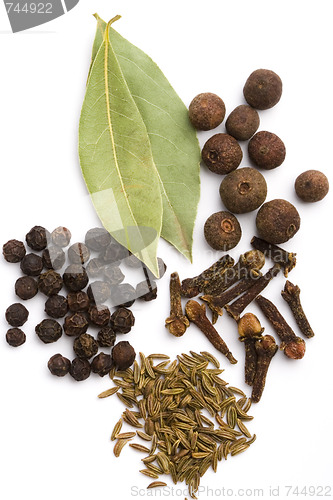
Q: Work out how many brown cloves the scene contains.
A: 11